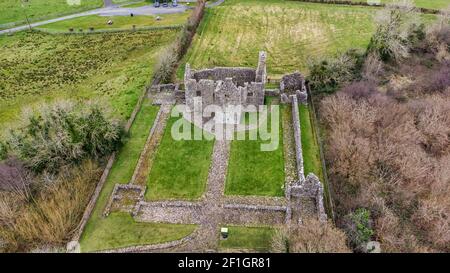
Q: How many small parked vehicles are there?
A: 3